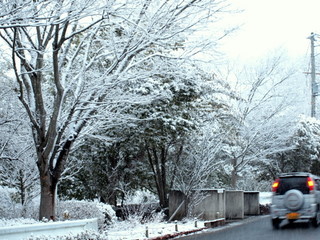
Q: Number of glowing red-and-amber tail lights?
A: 2